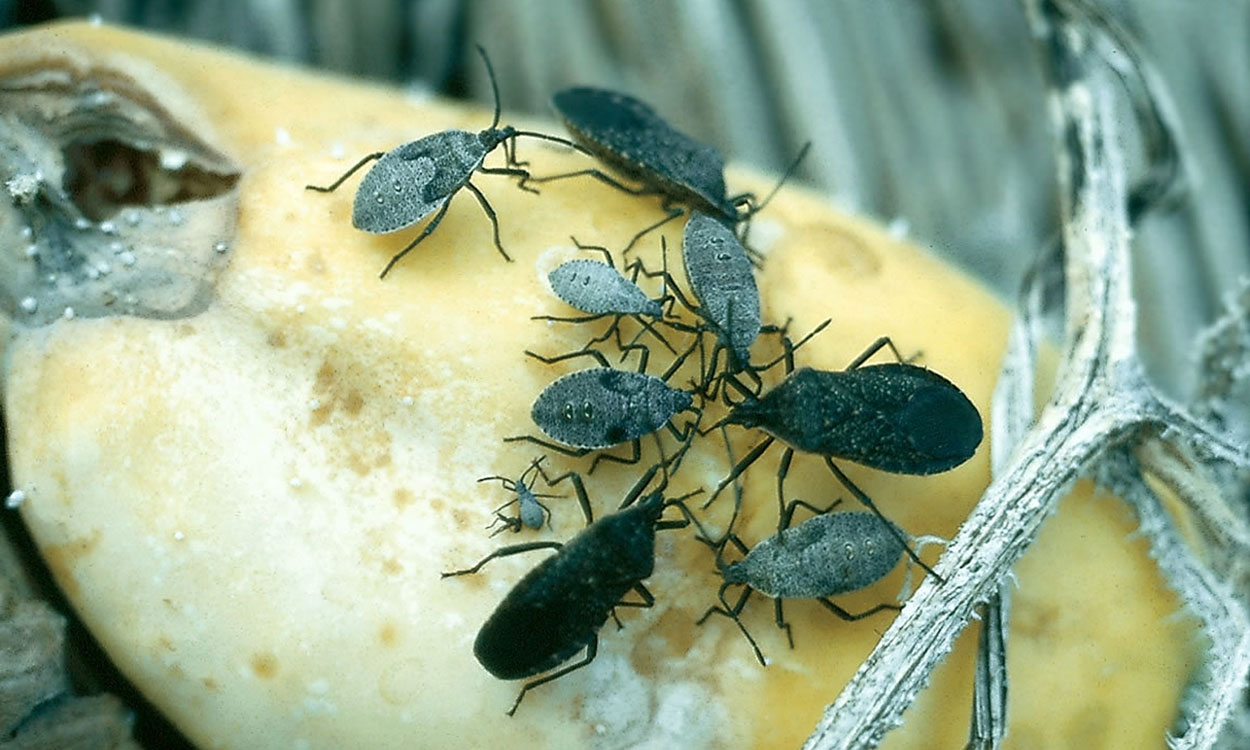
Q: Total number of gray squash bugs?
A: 6